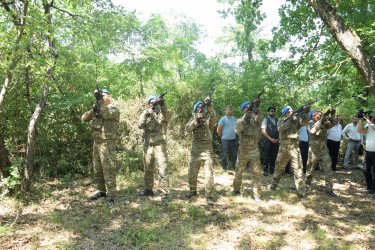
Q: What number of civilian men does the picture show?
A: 6